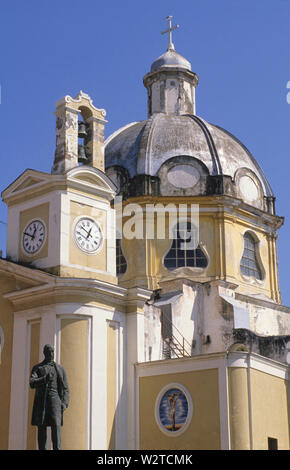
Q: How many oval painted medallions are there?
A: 1